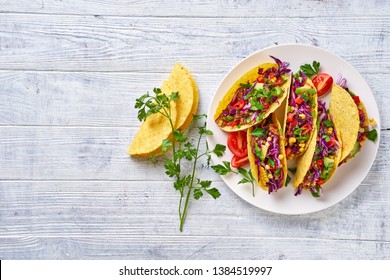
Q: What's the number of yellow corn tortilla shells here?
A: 7